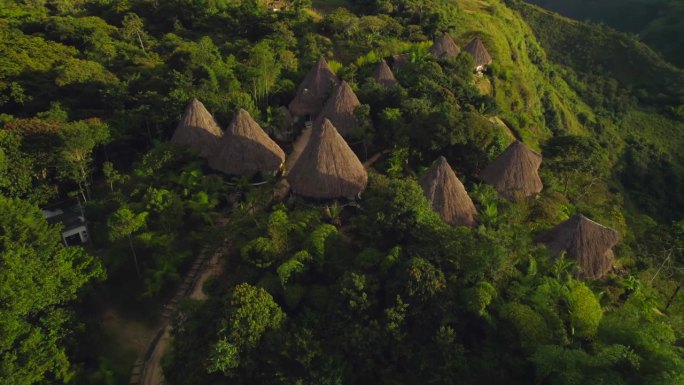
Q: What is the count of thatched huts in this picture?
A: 11